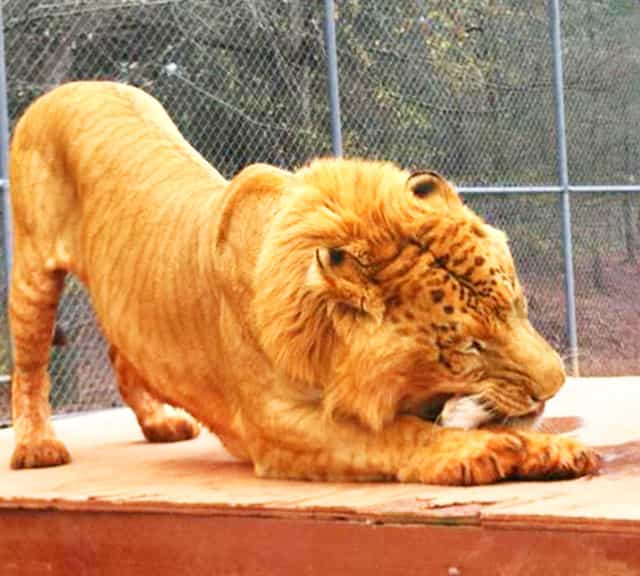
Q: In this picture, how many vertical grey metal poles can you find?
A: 3